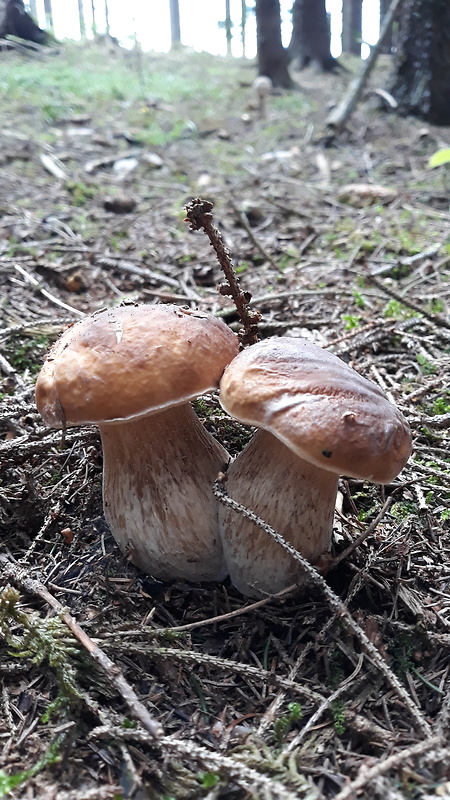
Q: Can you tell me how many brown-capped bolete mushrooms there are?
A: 2